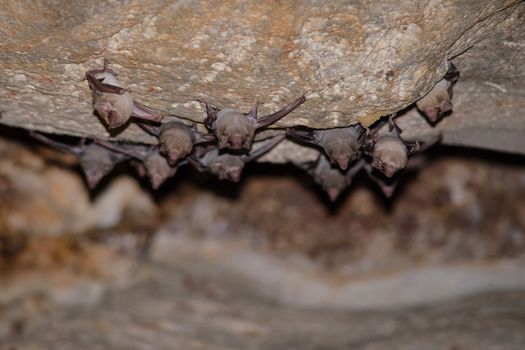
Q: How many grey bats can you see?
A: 11